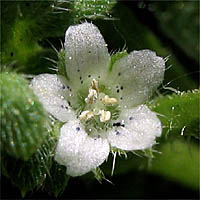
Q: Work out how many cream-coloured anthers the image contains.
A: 5